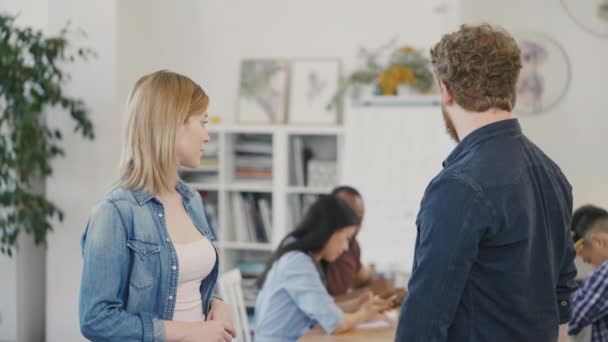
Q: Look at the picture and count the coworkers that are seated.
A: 3